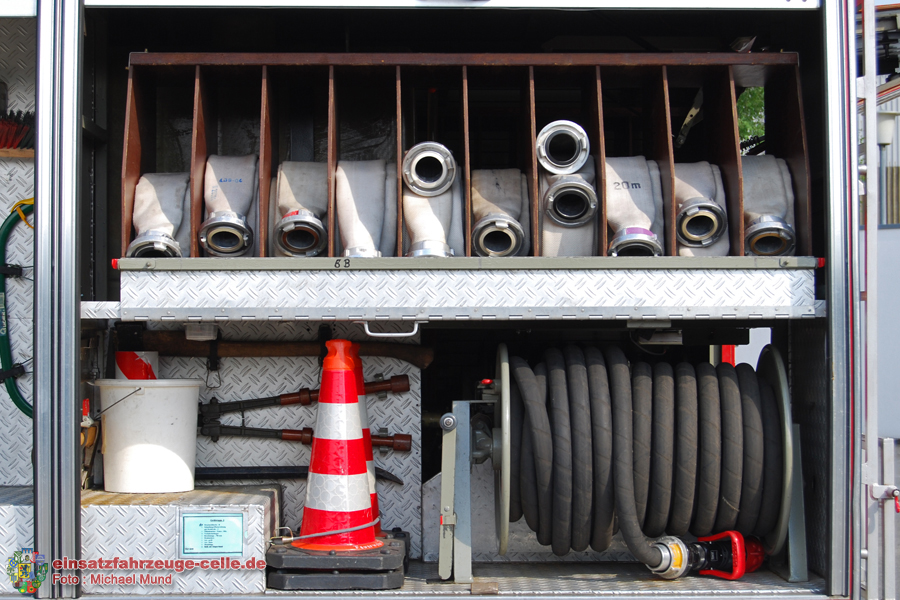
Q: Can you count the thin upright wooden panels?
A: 11